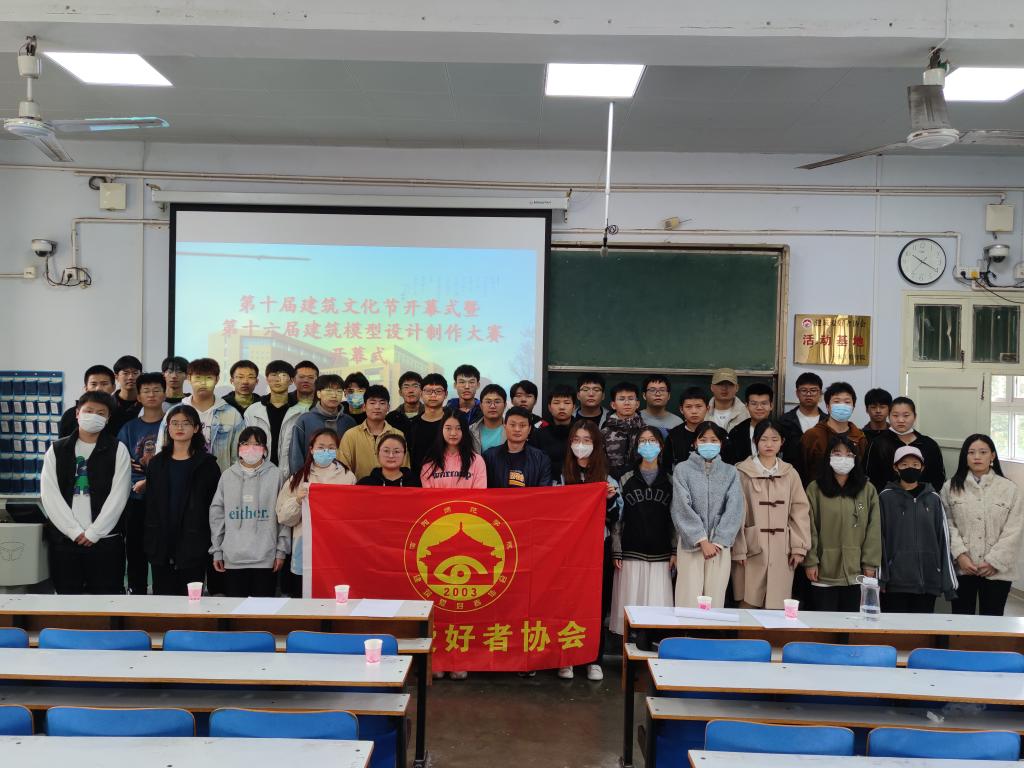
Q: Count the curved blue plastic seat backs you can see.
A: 12